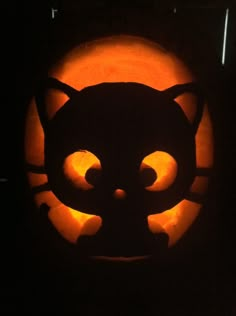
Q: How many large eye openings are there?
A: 2